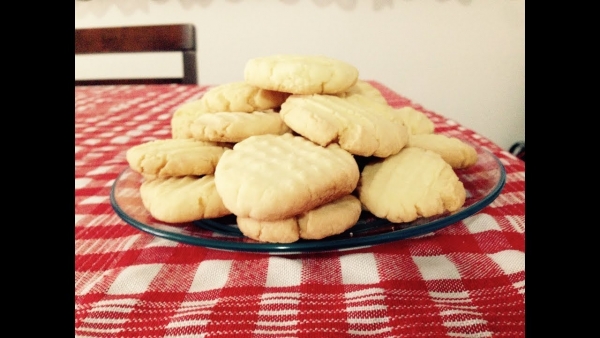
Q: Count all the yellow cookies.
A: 13